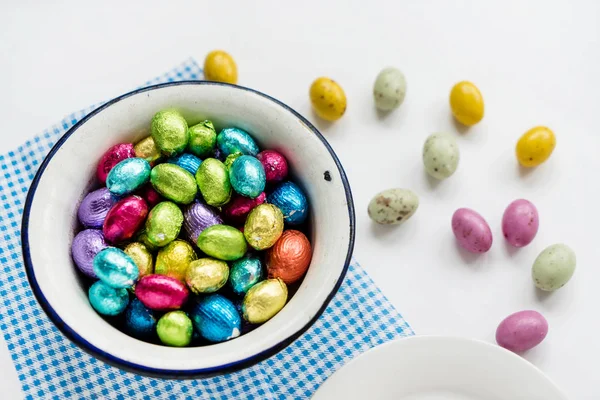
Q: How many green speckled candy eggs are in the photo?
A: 4